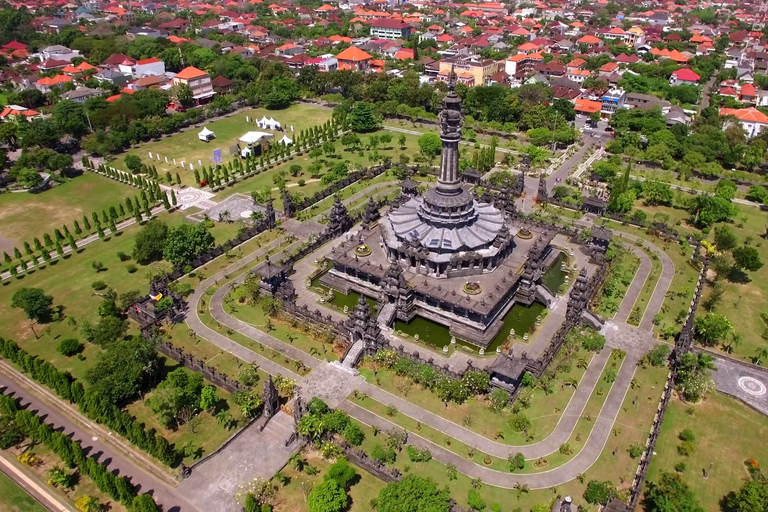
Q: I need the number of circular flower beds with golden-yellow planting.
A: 3